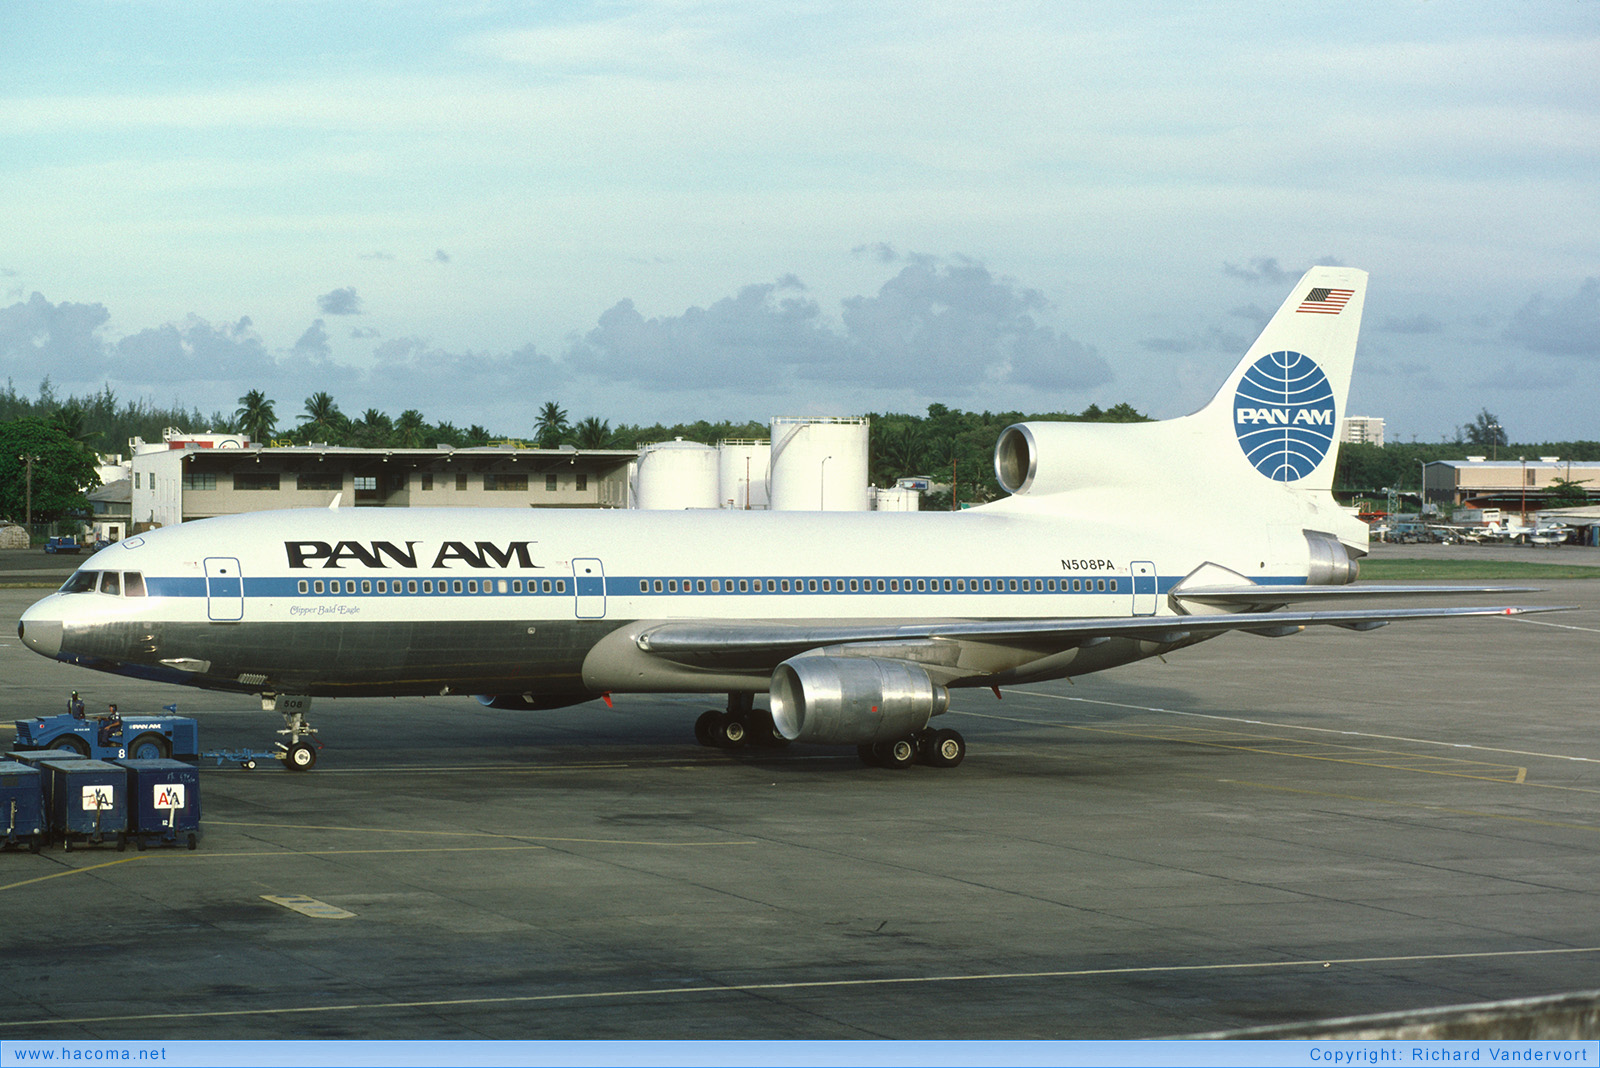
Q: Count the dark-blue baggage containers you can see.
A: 4